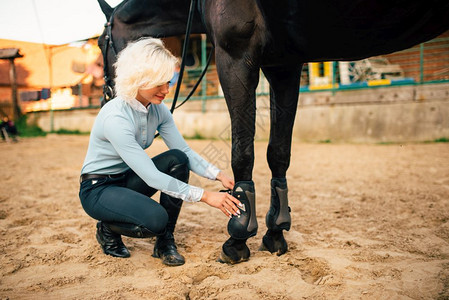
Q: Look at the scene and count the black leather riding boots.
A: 2